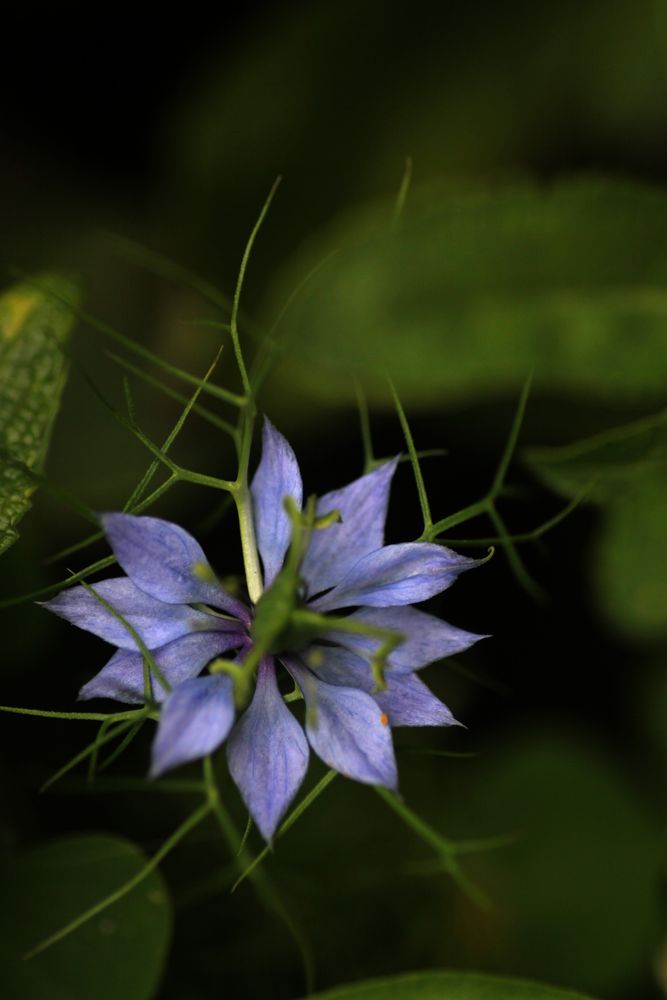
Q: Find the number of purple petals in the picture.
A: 11